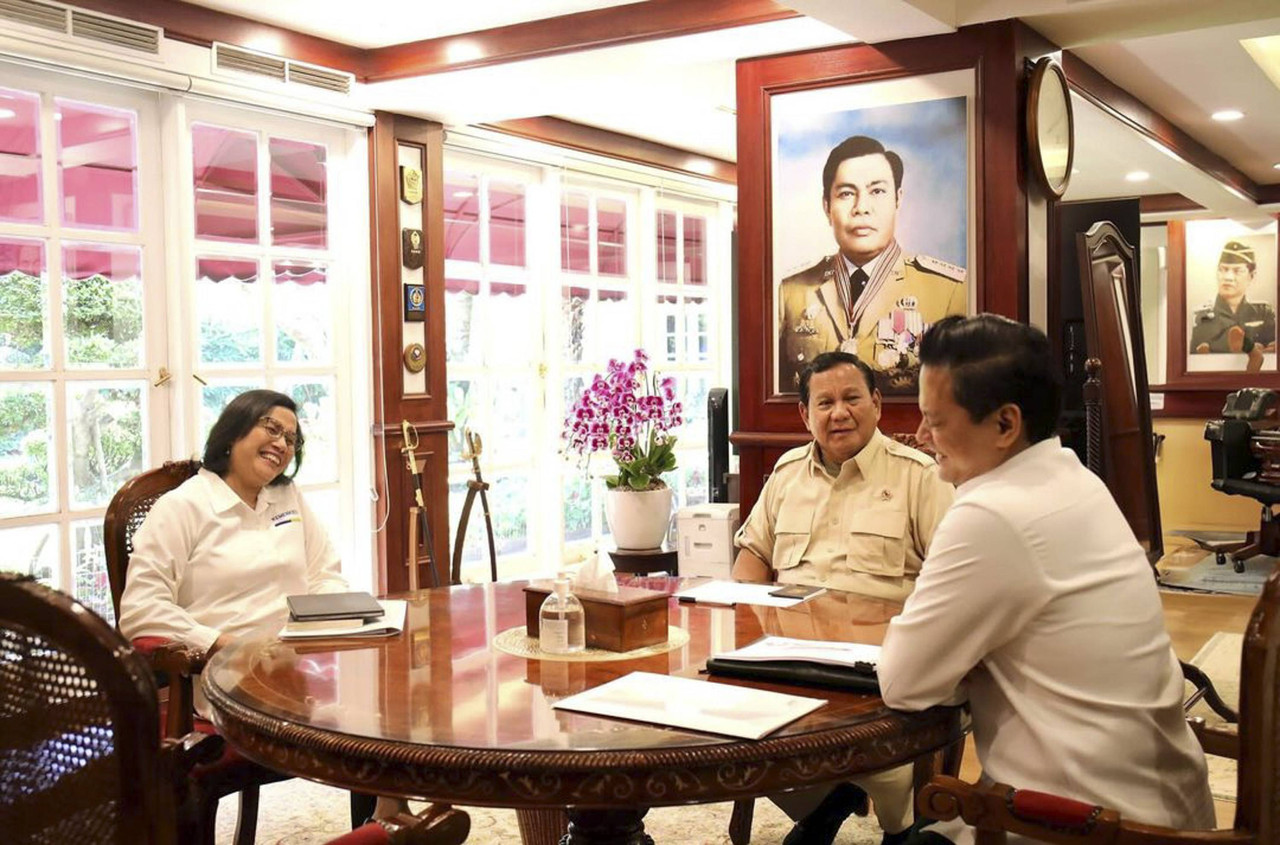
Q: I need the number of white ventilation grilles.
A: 2